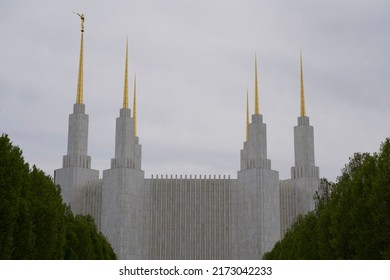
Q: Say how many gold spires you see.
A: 6